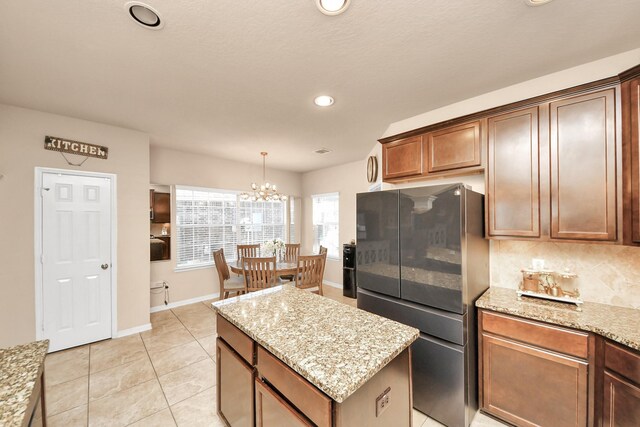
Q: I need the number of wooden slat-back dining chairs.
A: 6